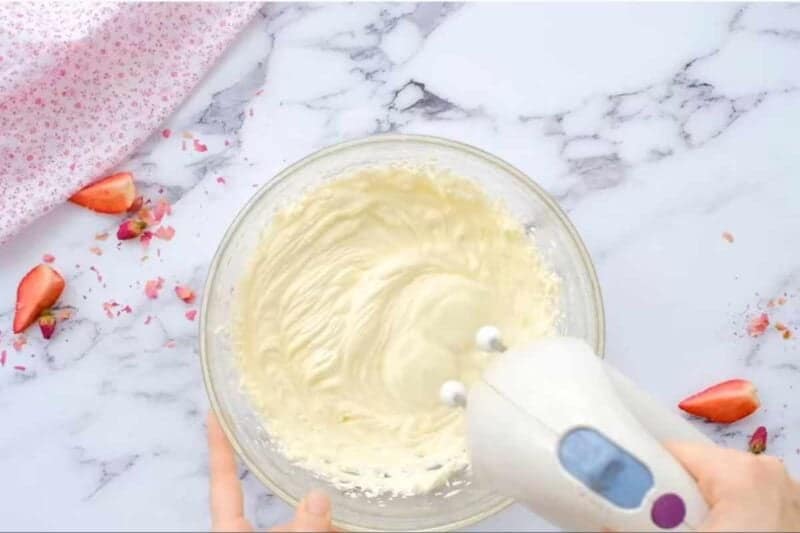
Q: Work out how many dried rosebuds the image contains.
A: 3